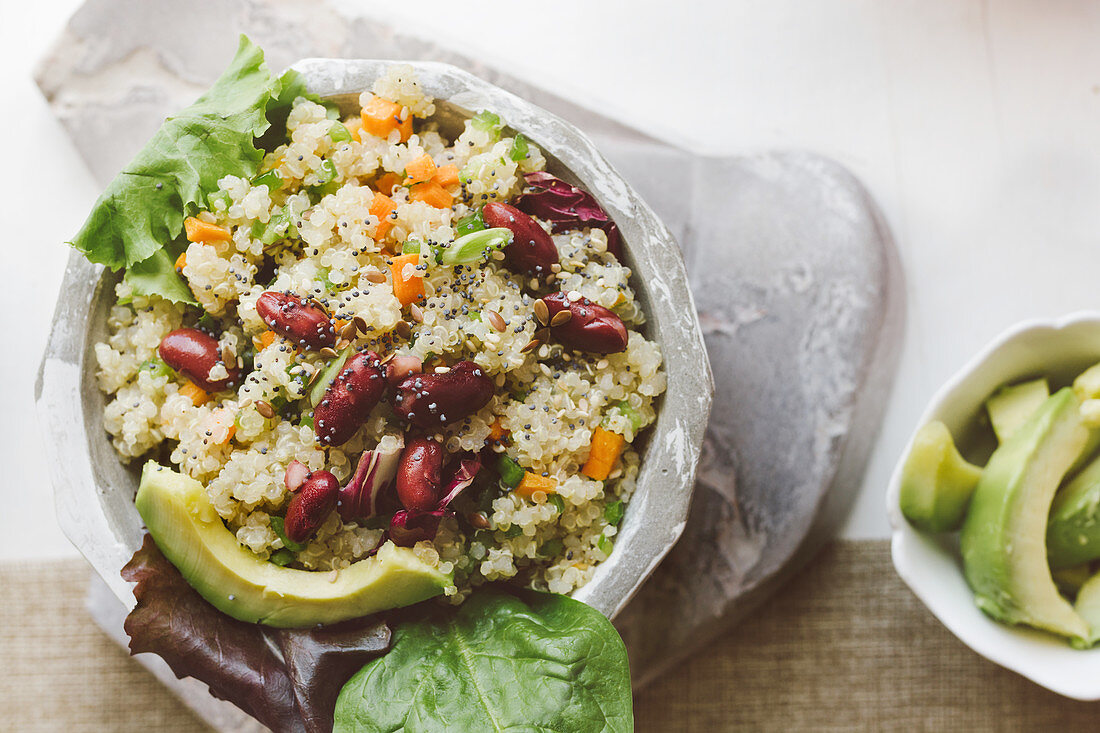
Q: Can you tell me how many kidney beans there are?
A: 8